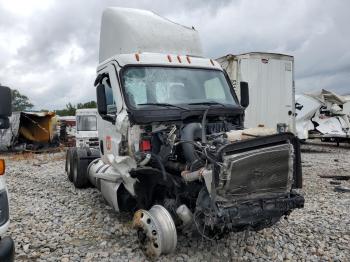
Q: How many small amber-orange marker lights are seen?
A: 5